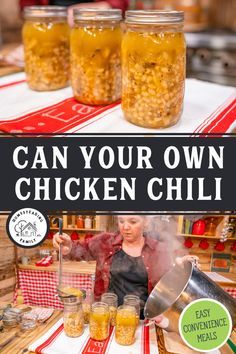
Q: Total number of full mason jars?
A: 5